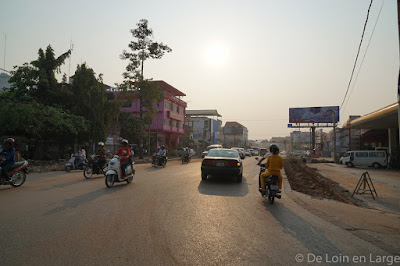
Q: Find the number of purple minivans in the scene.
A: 0